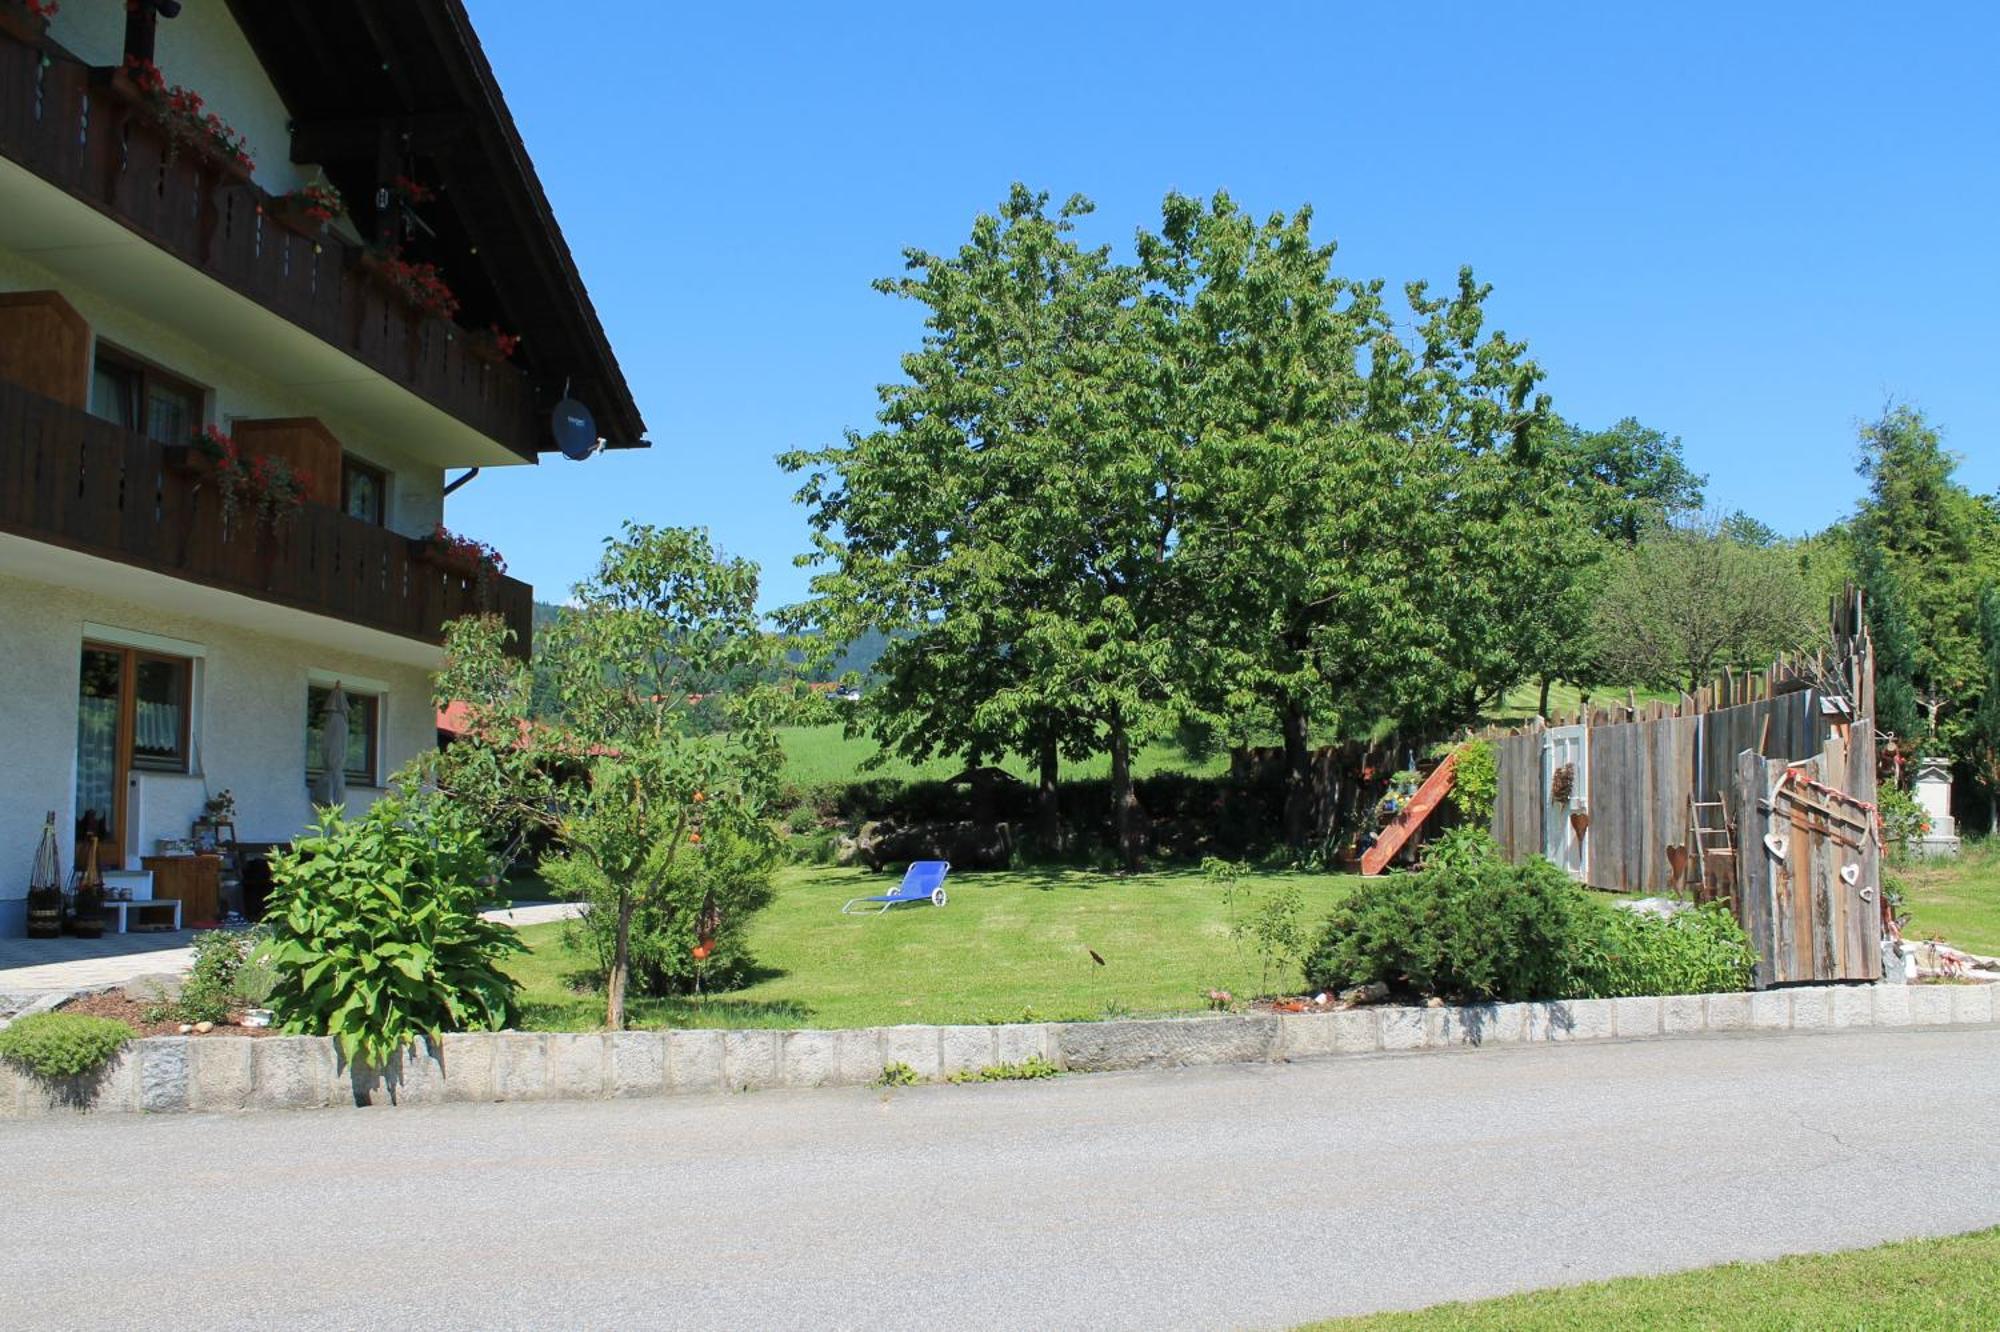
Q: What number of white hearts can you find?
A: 3